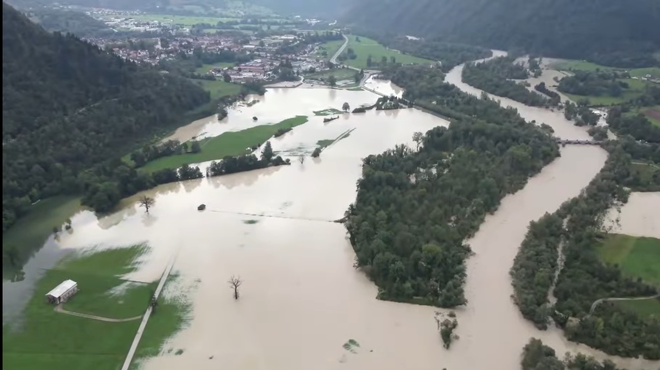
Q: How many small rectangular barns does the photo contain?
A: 1